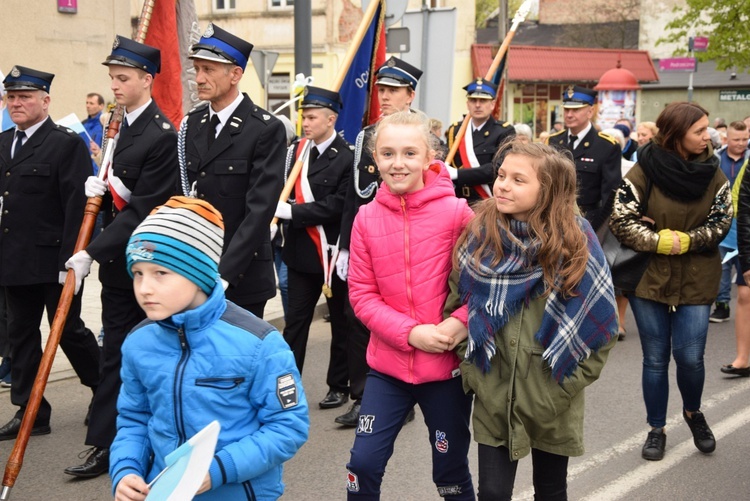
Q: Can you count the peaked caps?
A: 7